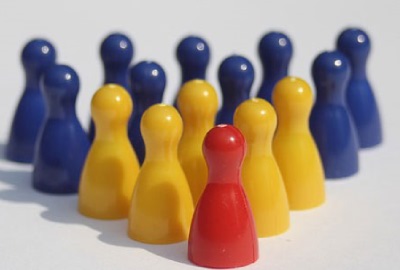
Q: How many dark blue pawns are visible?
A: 9